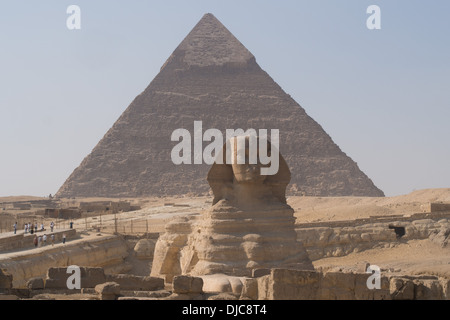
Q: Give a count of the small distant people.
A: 13